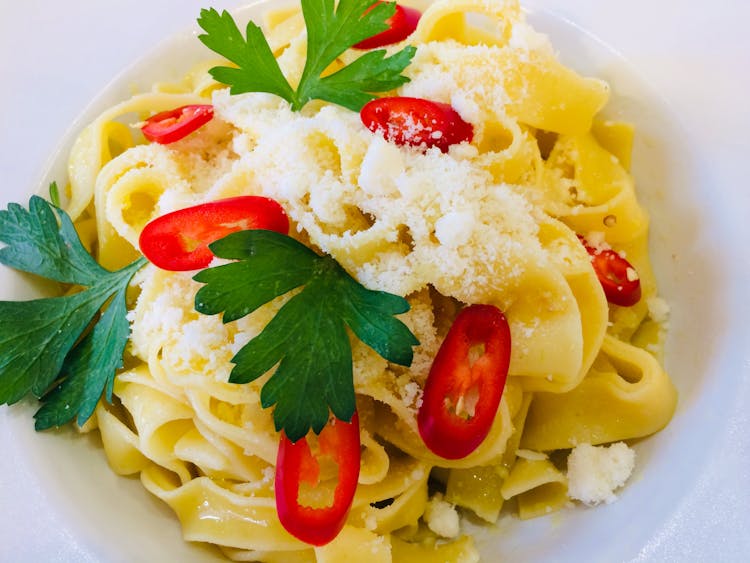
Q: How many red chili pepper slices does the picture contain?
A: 7